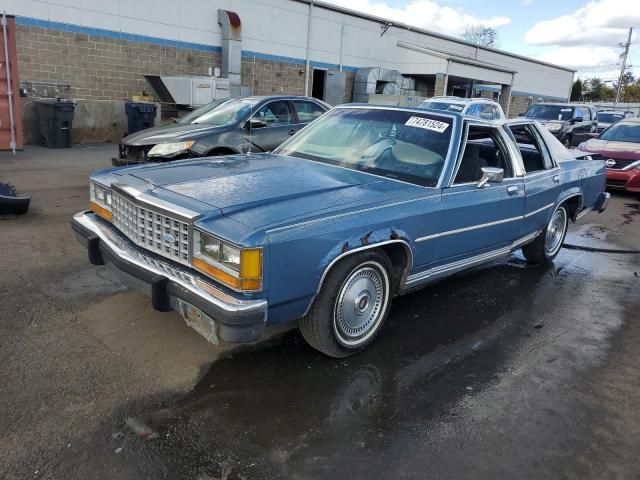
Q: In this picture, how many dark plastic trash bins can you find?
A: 2